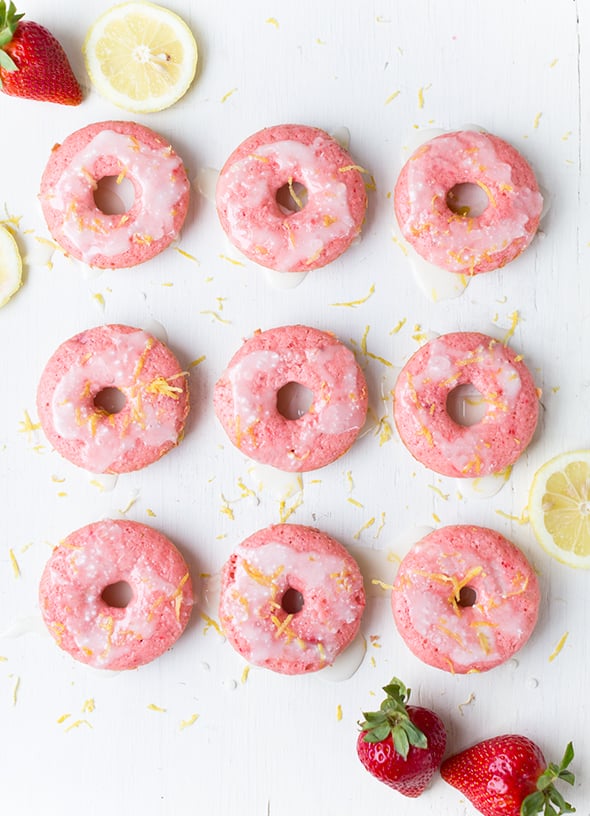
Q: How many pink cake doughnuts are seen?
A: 9